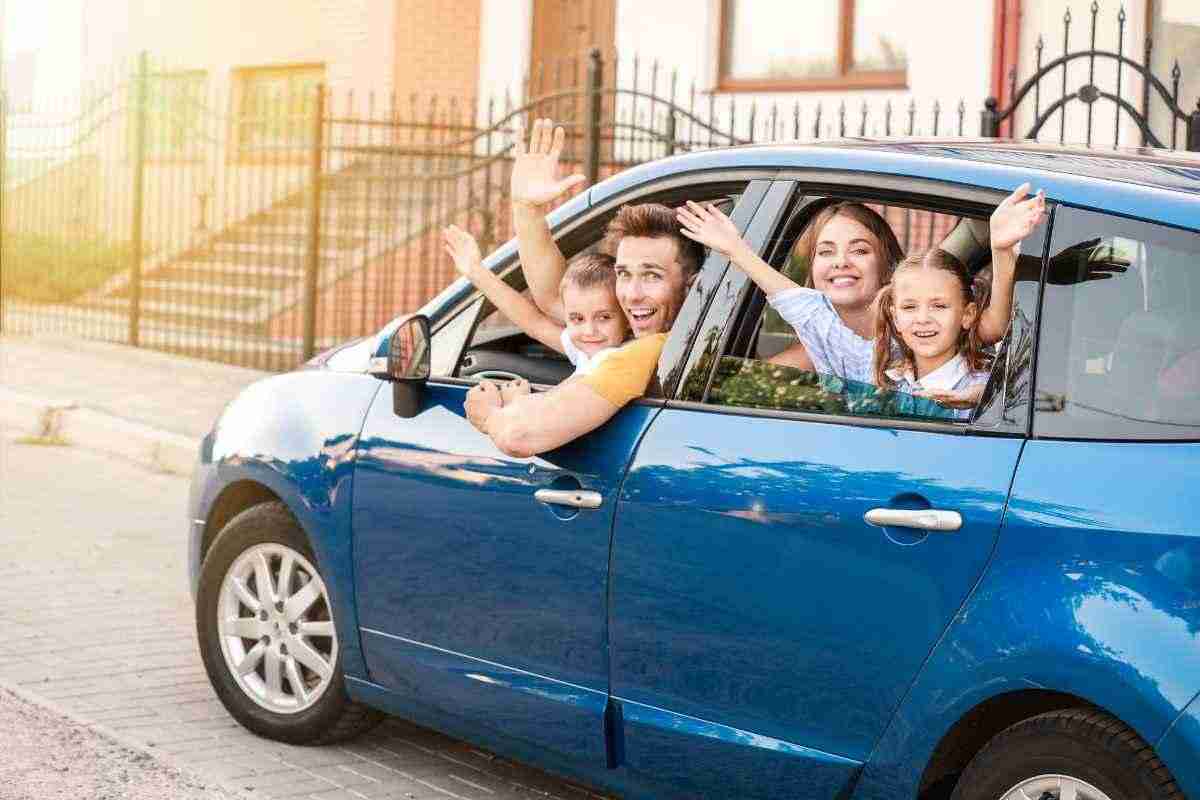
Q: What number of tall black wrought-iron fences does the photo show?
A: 1